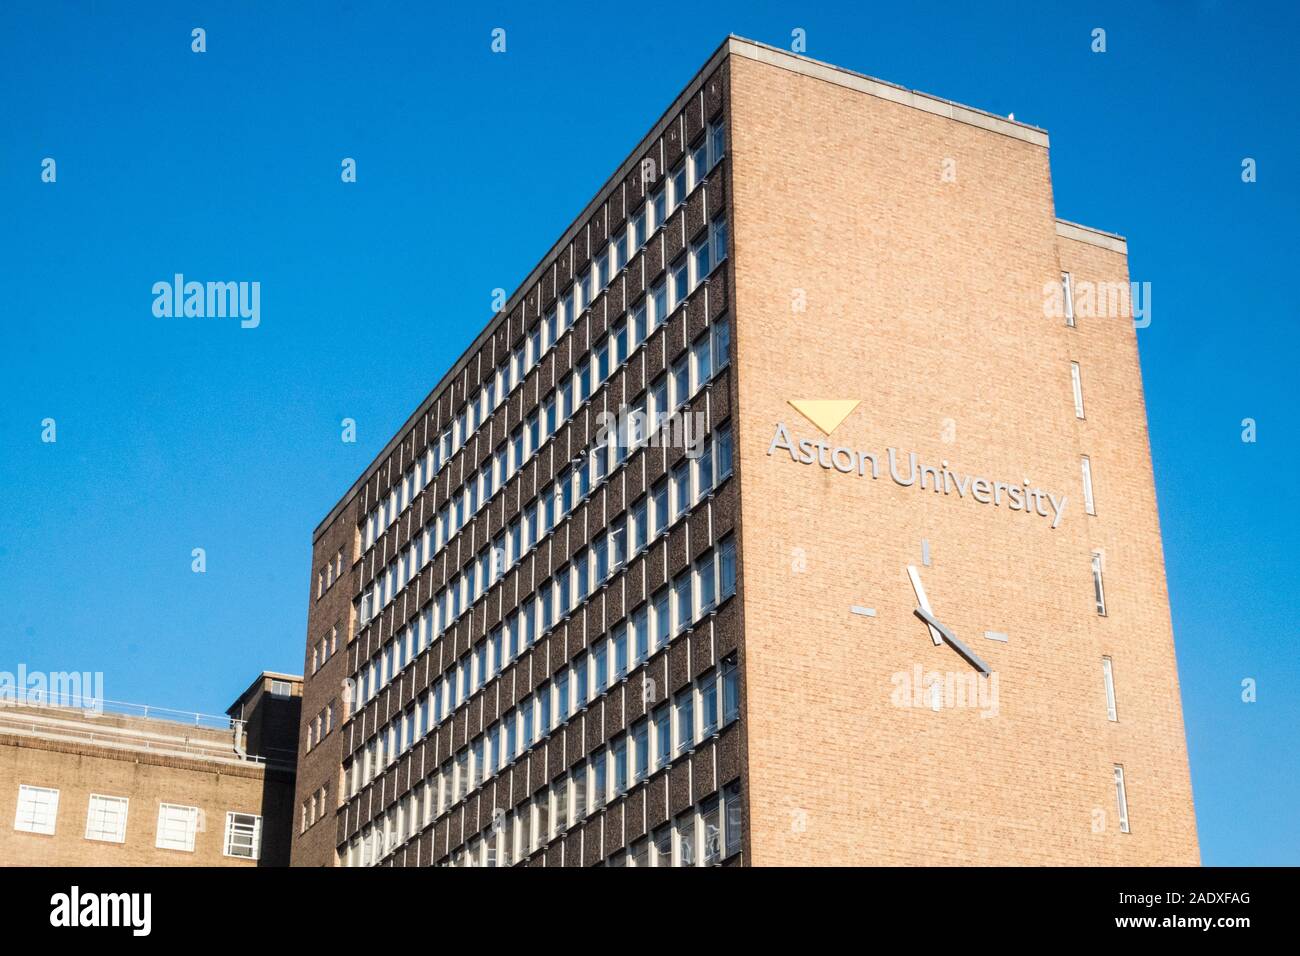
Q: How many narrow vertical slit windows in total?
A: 6